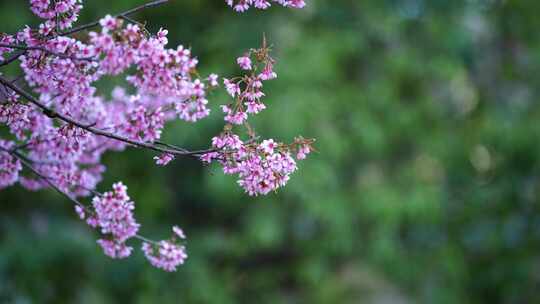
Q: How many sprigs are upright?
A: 1